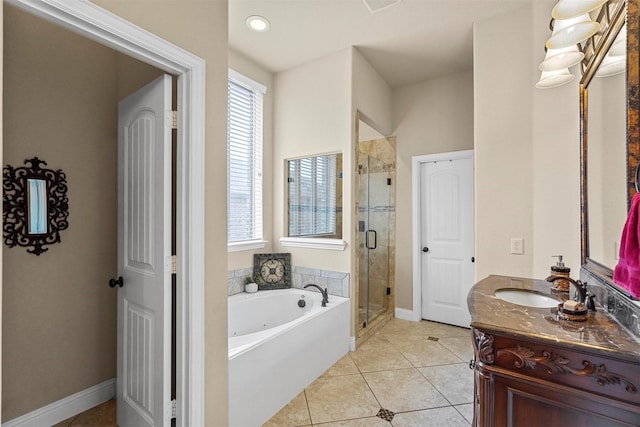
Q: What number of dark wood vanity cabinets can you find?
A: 1